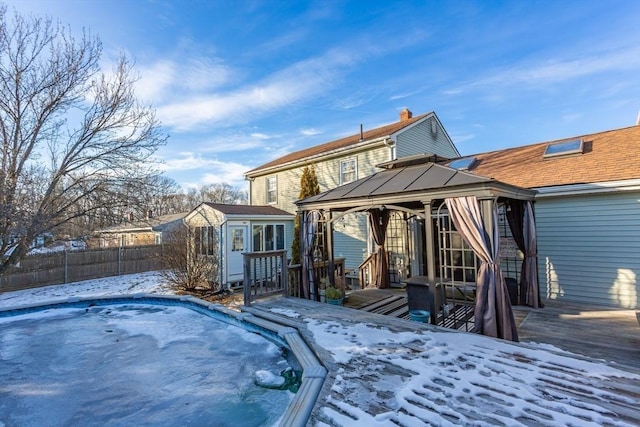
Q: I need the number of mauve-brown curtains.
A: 4